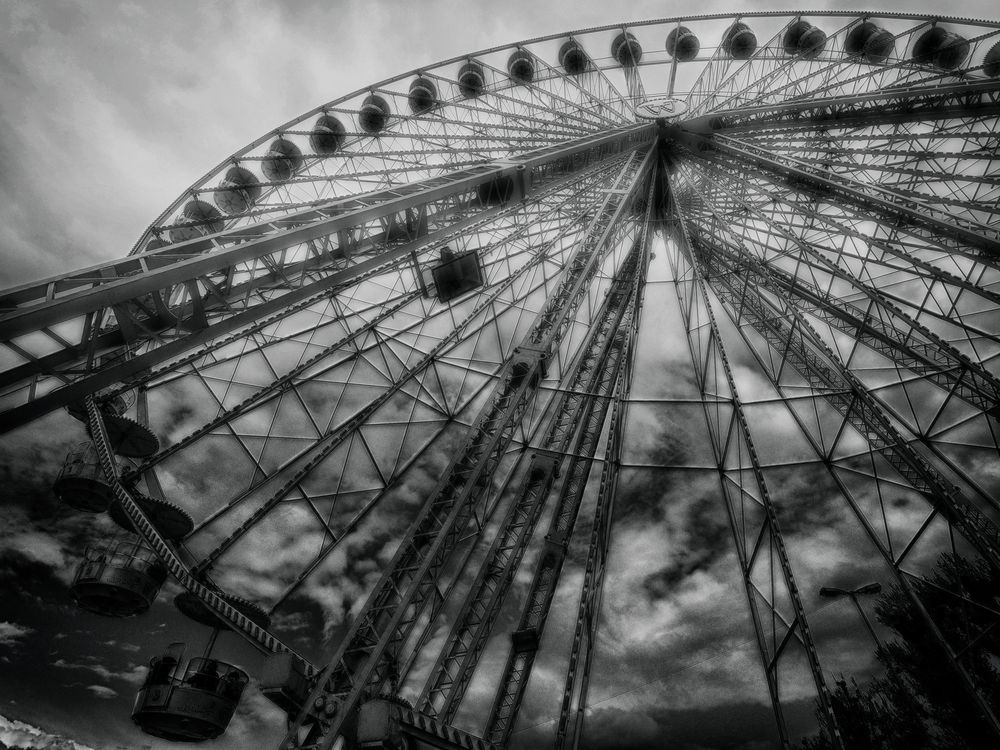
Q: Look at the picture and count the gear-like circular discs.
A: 3